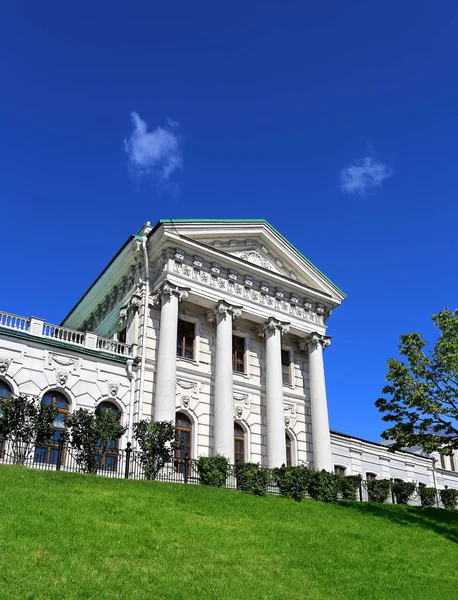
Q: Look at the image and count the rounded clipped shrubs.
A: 9